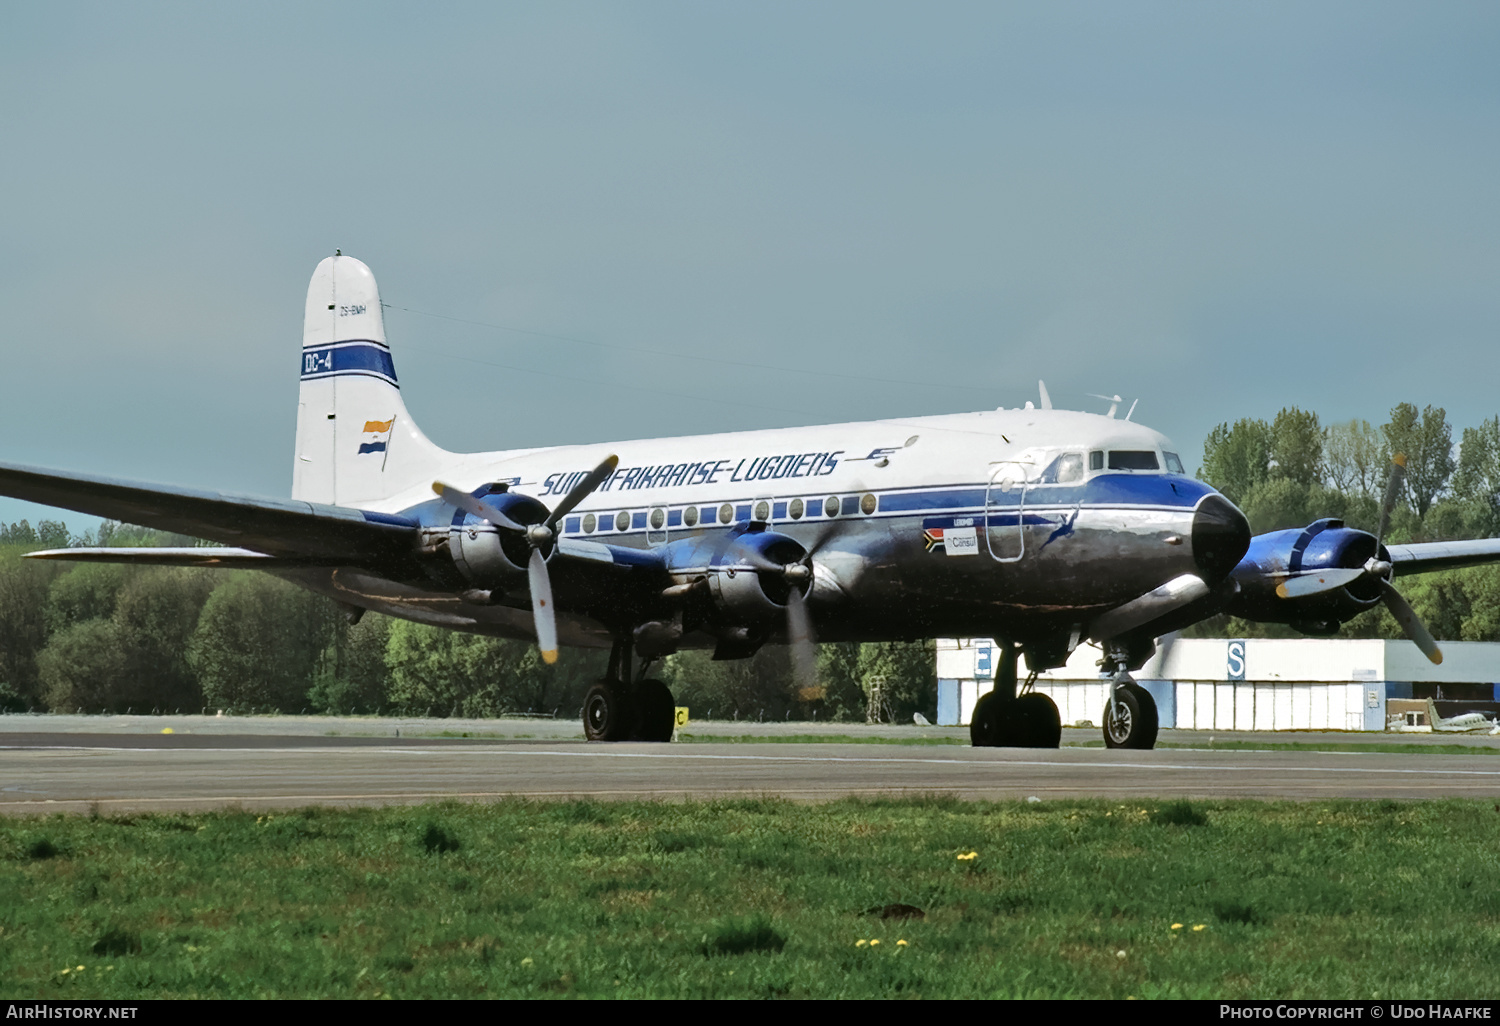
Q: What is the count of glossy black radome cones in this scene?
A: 1